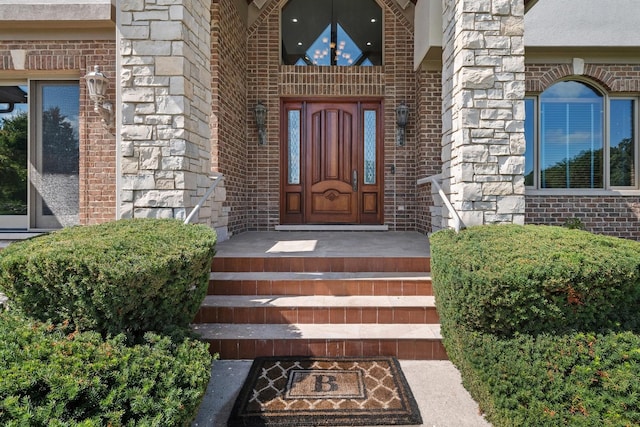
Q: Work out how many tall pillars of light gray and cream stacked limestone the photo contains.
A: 2